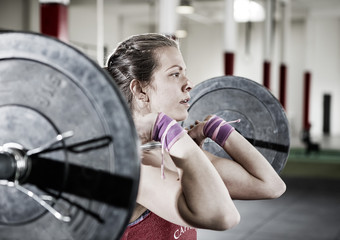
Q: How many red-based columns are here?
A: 5